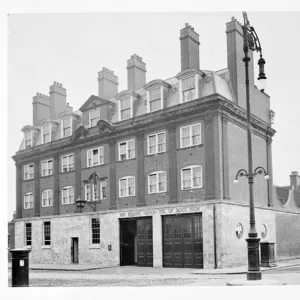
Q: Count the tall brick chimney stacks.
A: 6